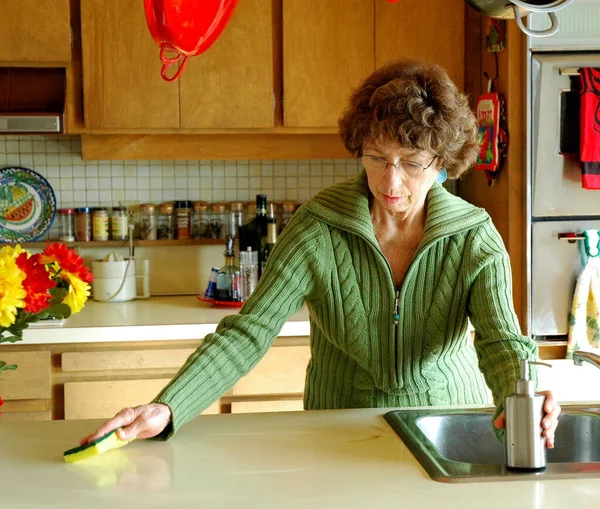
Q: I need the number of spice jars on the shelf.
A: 13